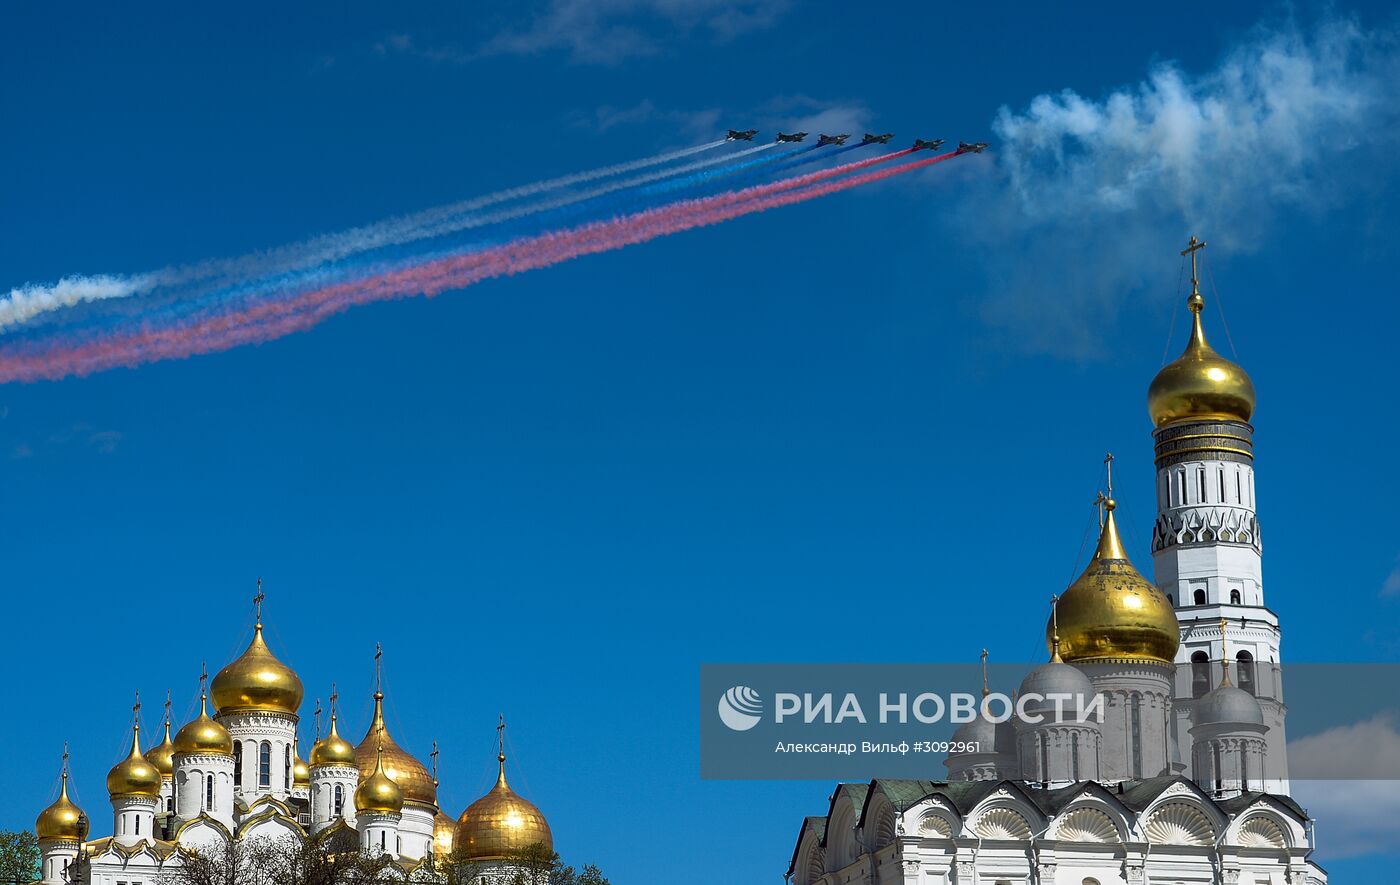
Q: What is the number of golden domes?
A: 13